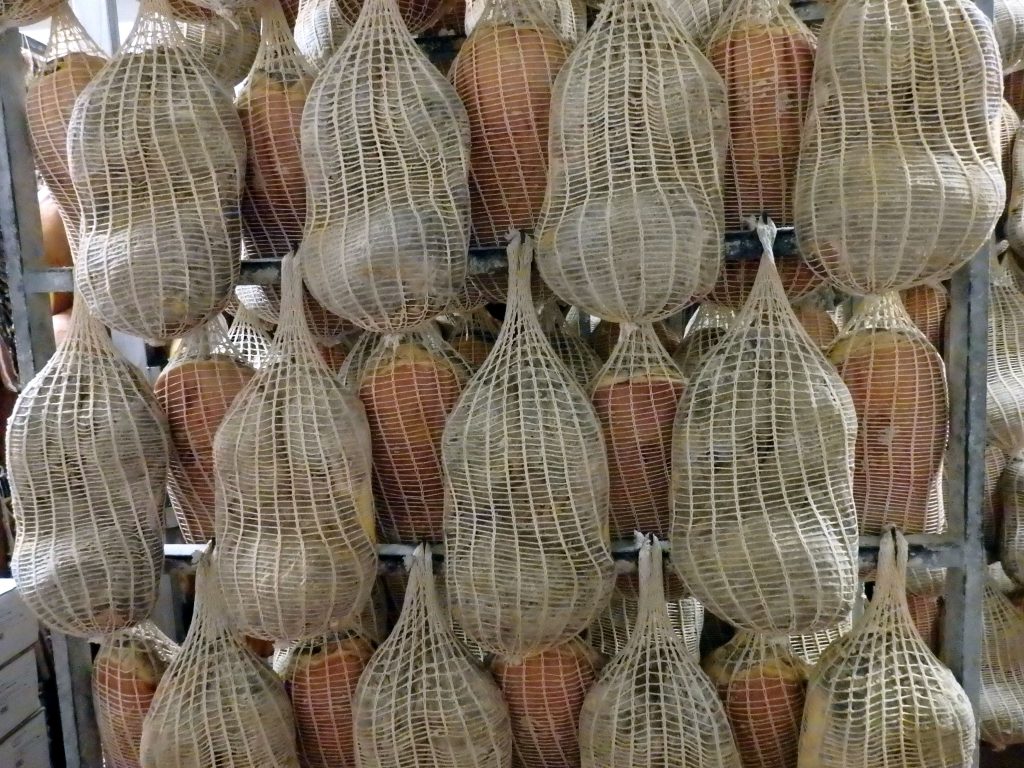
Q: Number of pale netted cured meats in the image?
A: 12